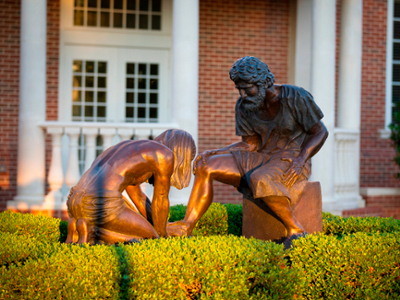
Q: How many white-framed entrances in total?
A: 1